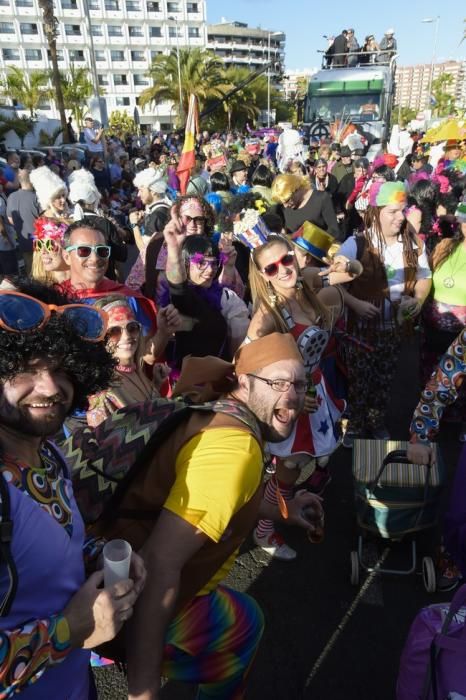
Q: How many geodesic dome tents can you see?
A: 0